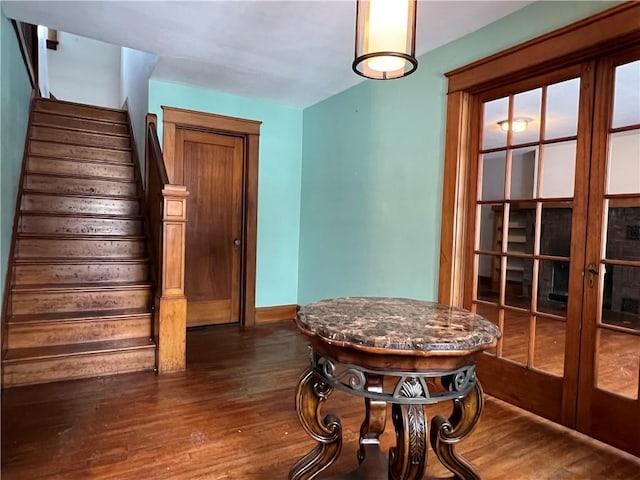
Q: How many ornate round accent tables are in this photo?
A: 1